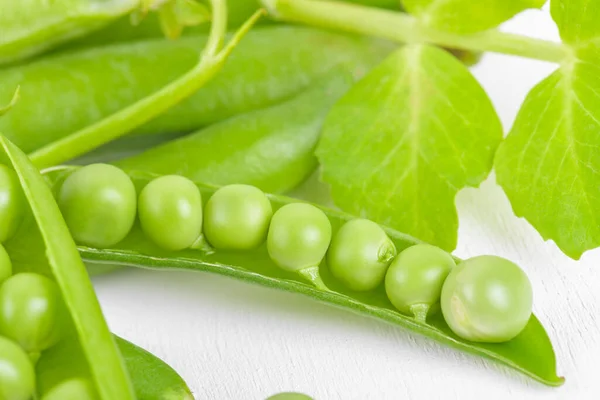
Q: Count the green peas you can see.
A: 13